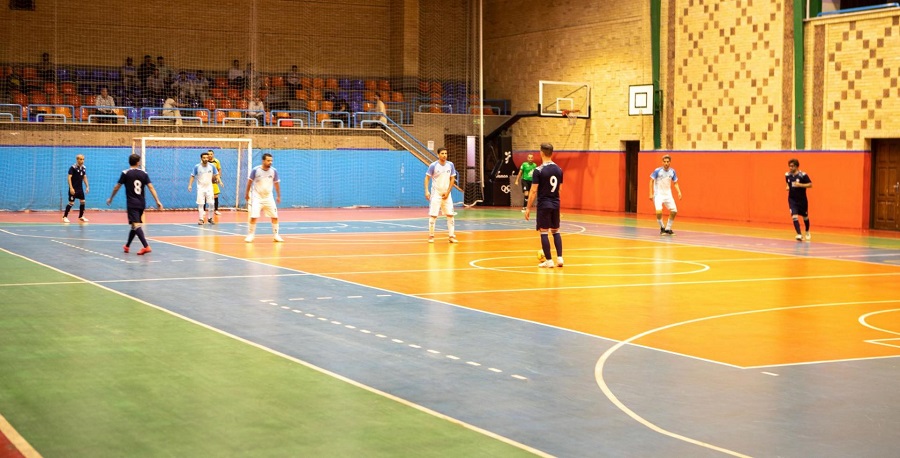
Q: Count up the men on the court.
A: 10